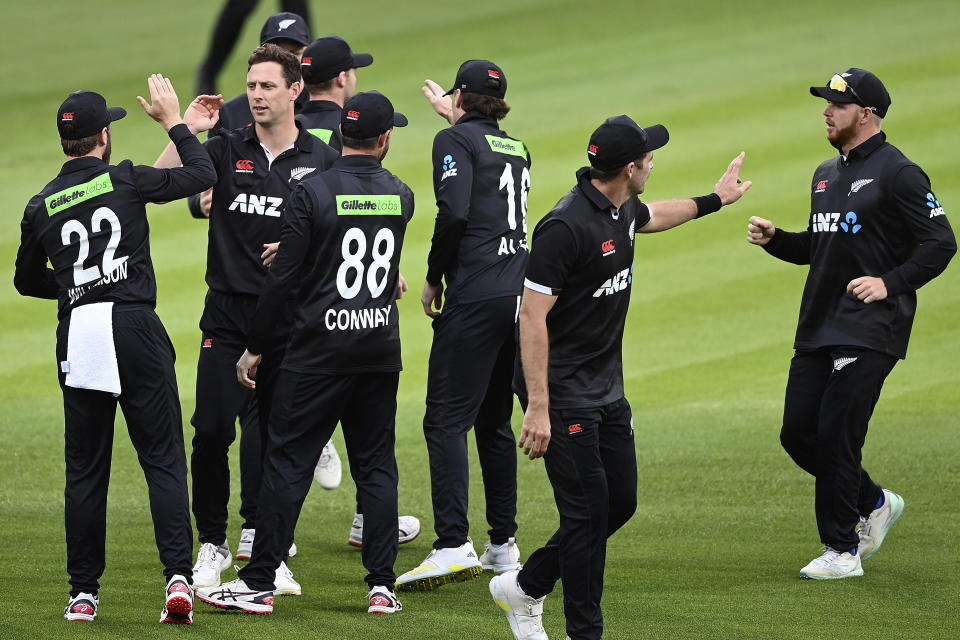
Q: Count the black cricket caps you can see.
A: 7